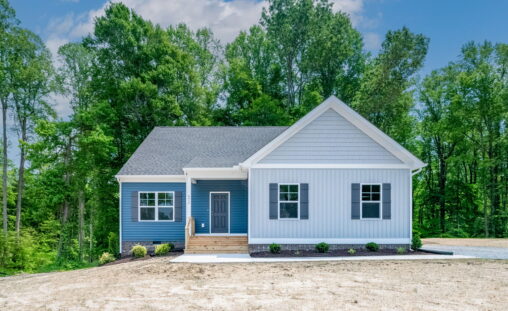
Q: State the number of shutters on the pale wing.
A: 4